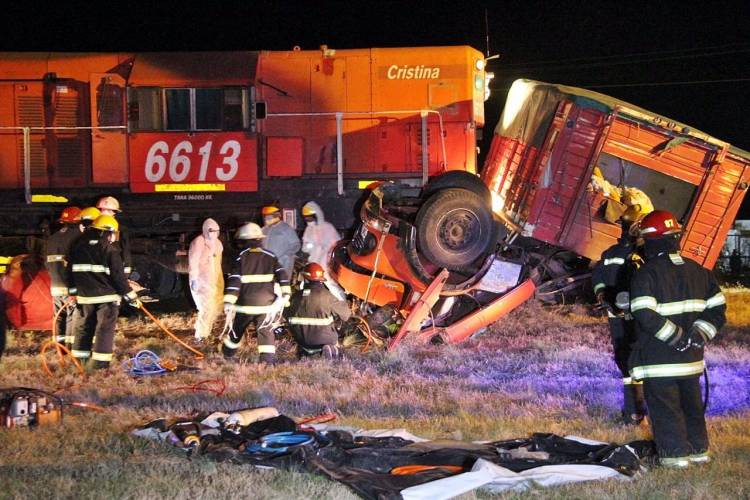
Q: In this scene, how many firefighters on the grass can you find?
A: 8